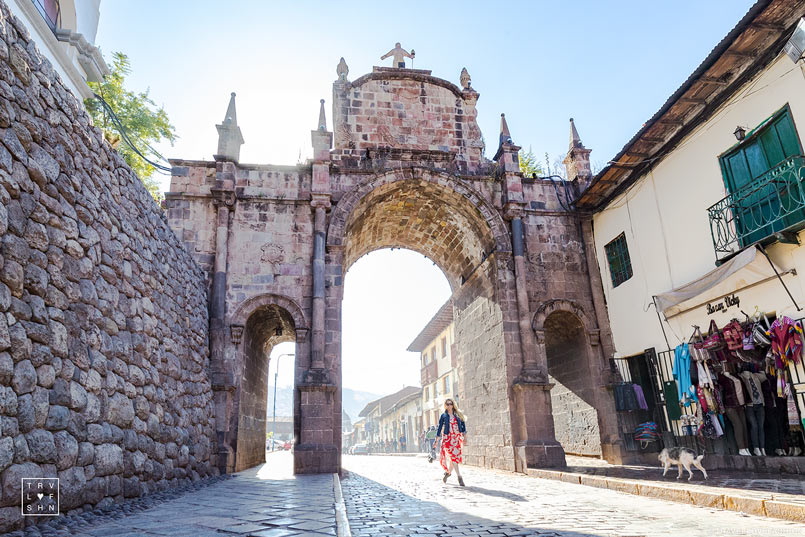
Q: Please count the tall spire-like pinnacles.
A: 4